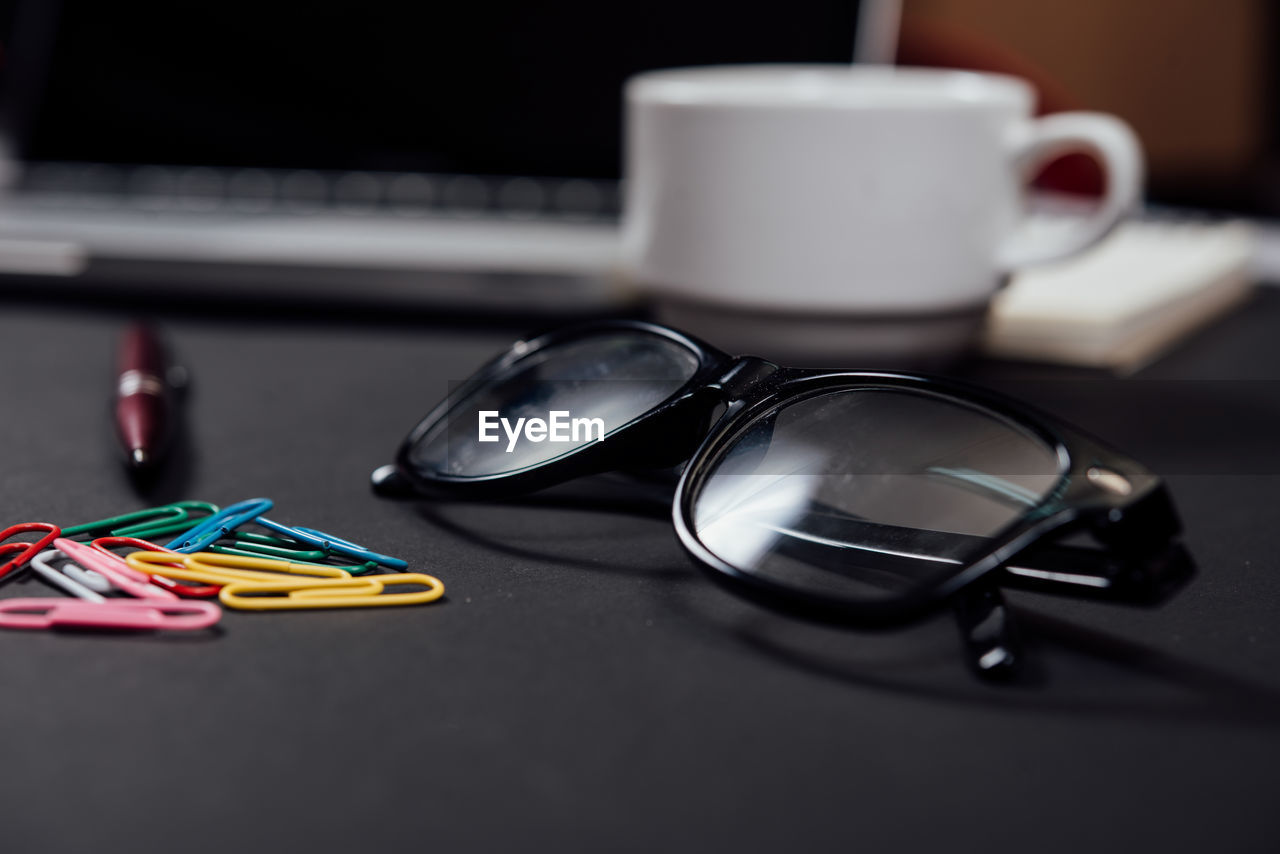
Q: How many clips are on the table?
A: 11